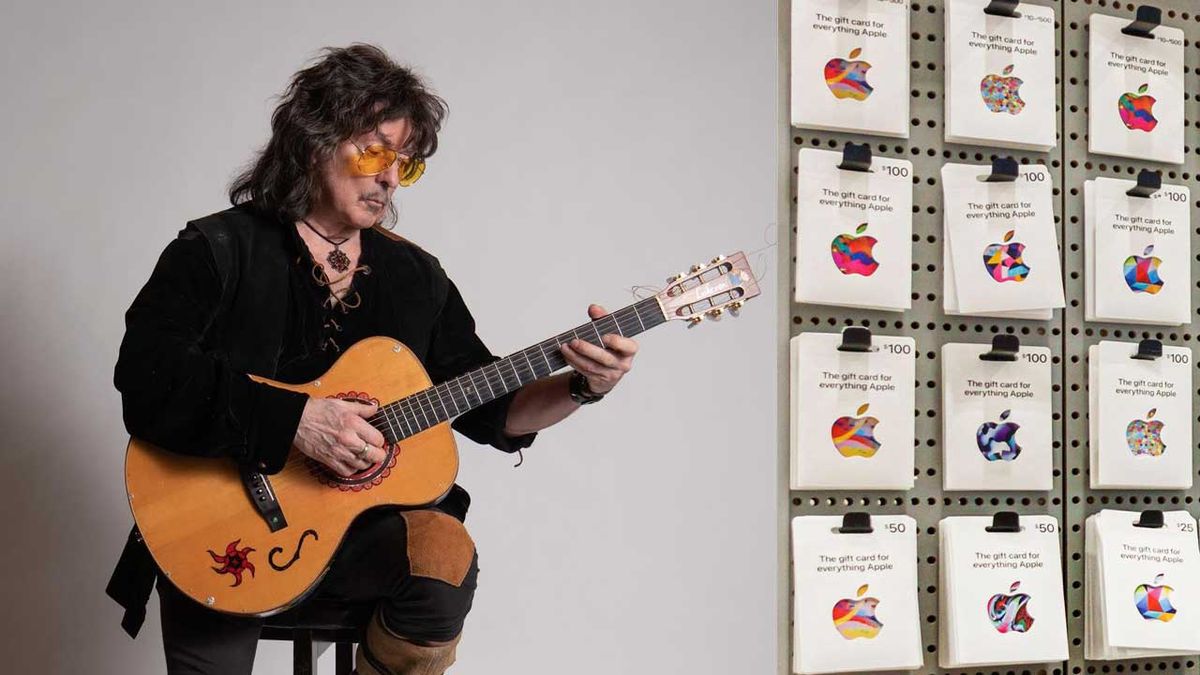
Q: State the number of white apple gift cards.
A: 12